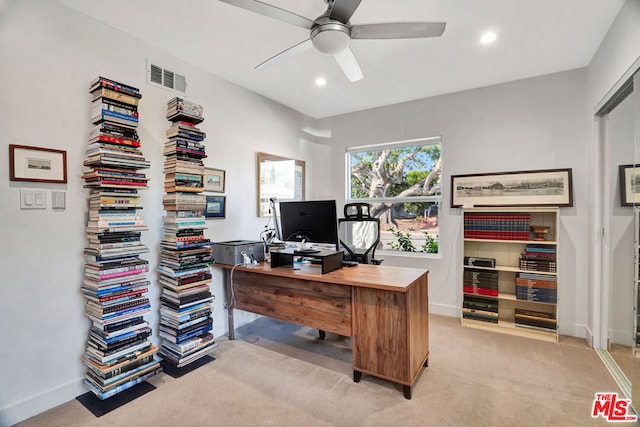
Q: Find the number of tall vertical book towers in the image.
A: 2